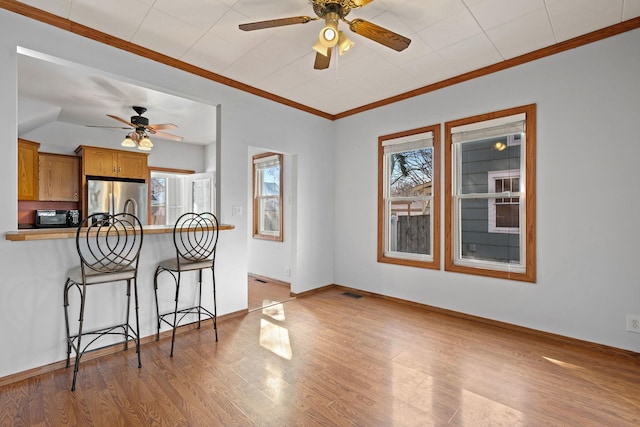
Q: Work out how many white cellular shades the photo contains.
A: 3